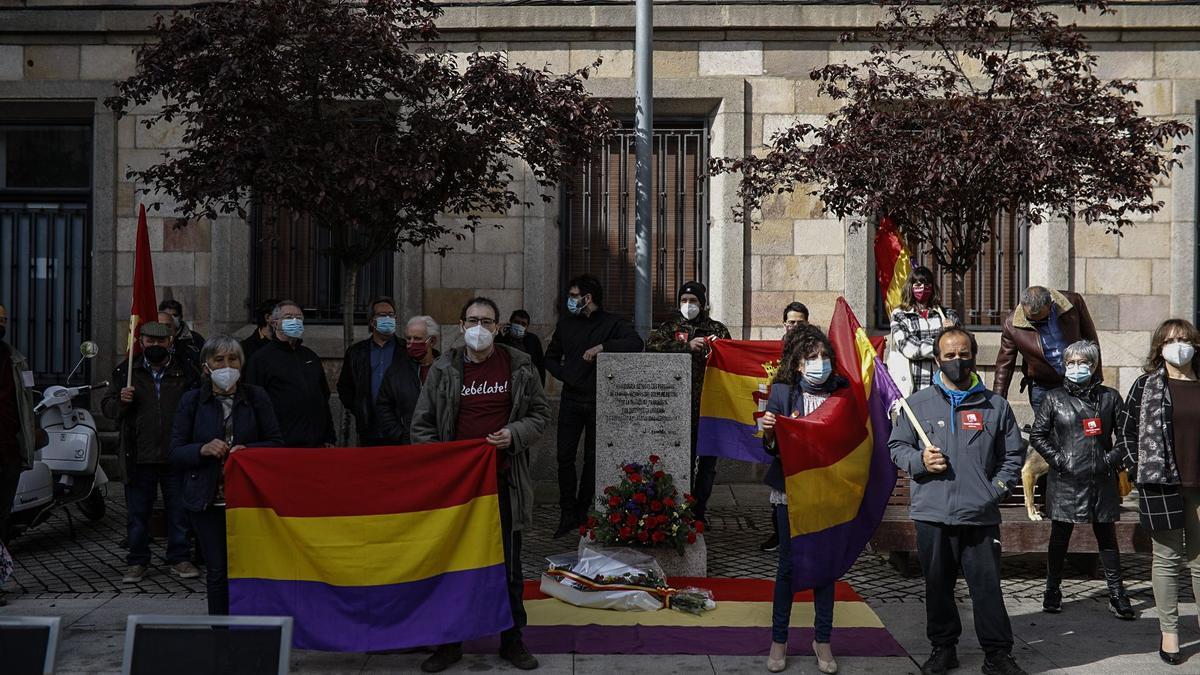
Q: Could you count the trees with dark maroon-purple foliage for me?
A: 2